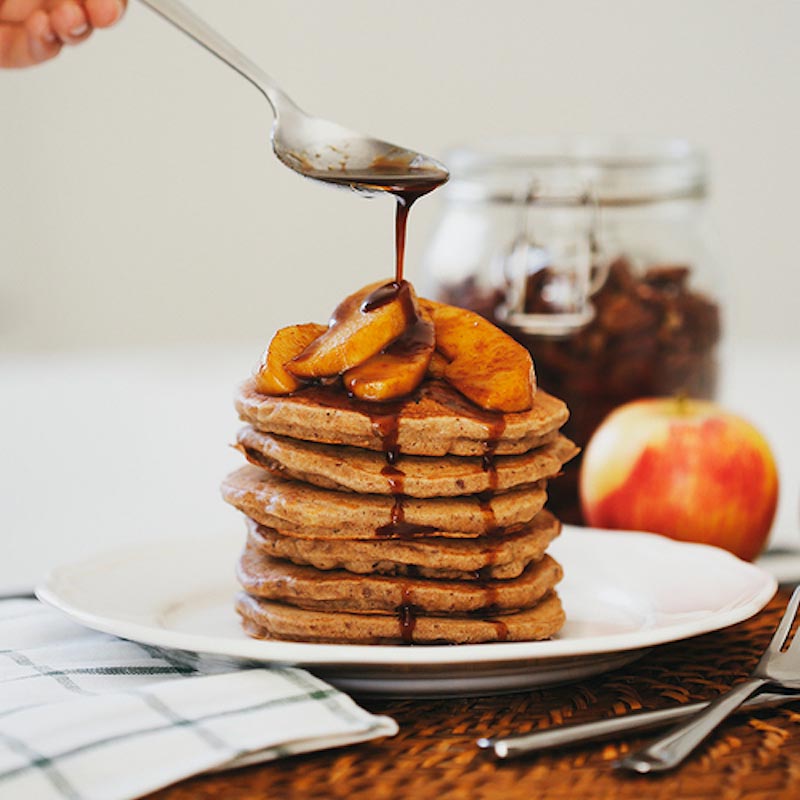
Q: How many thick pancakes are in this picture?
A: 6